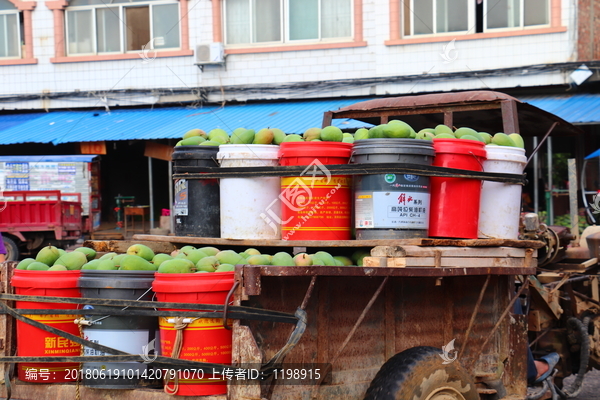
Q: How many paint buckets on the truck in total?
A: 9